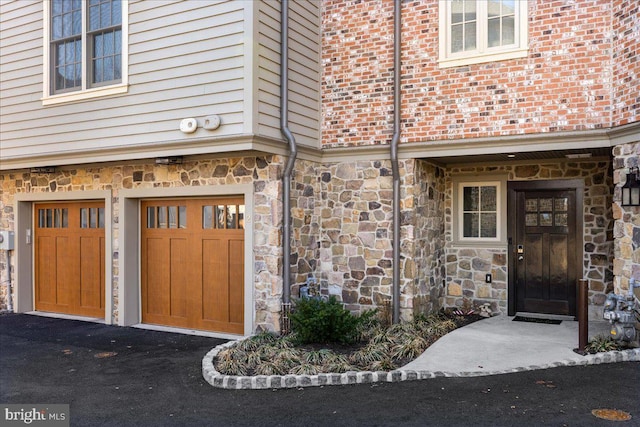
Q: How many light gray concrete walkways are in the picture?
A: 1